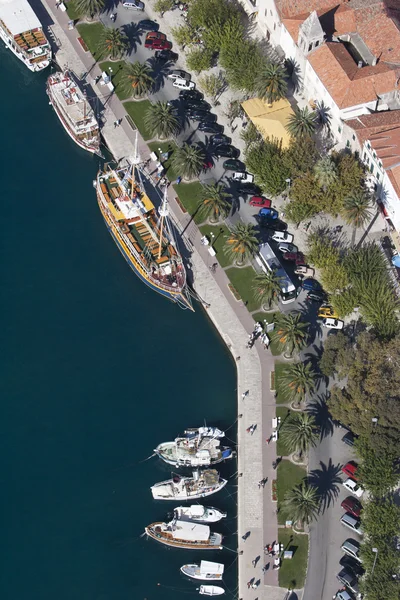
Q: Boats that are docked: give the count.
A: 10